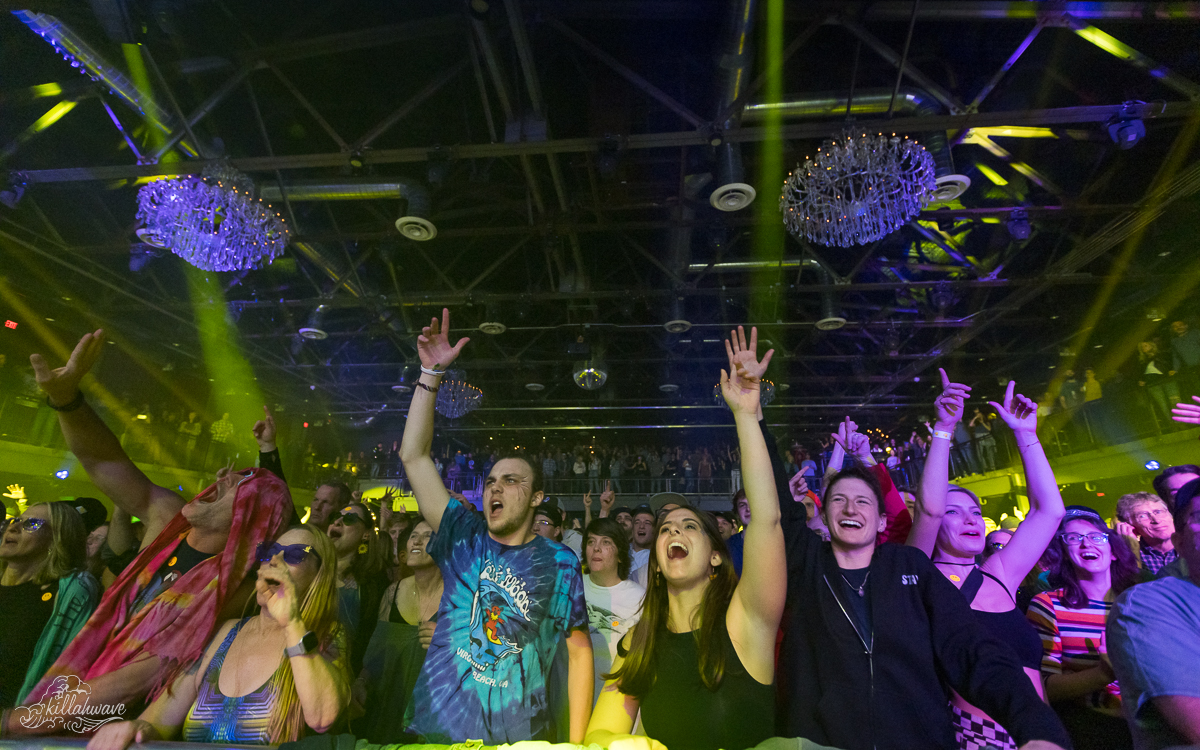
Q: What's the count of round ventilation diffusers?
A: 12